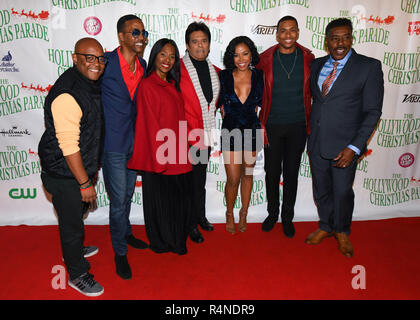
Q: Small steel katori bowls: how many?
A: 0